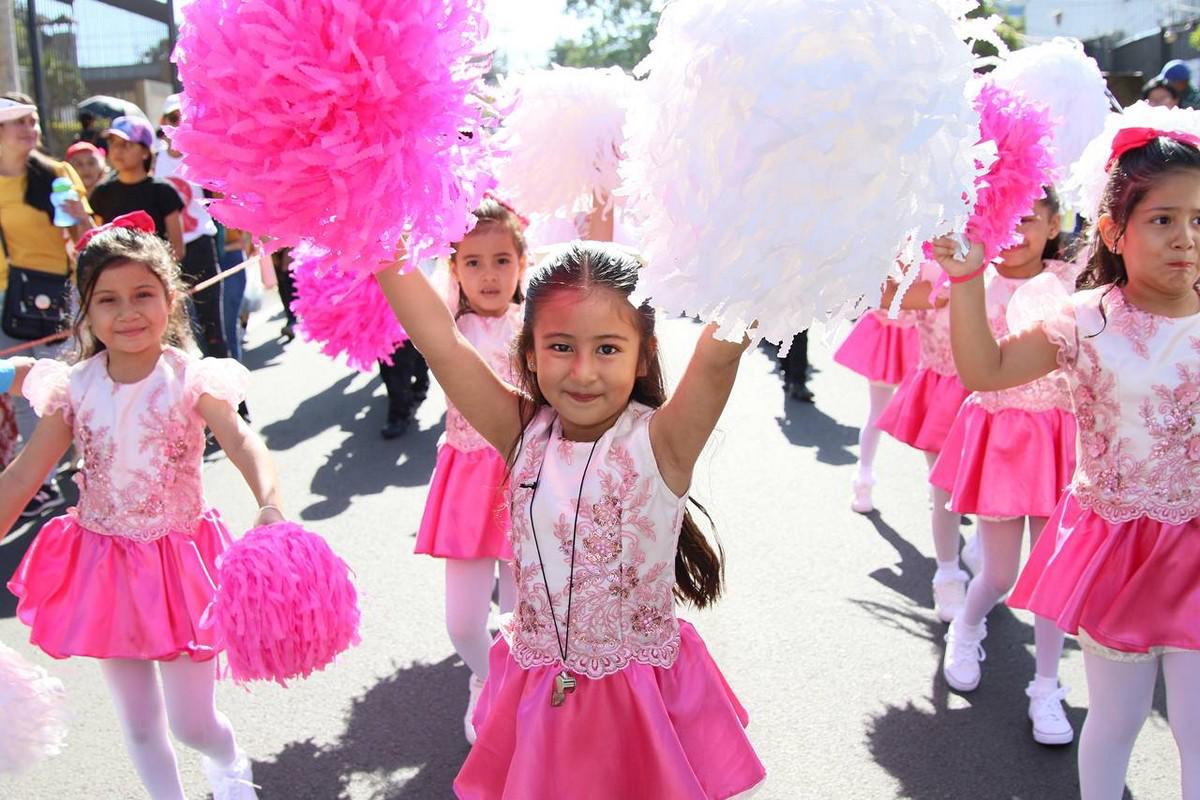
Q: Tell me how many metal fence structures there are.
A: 1